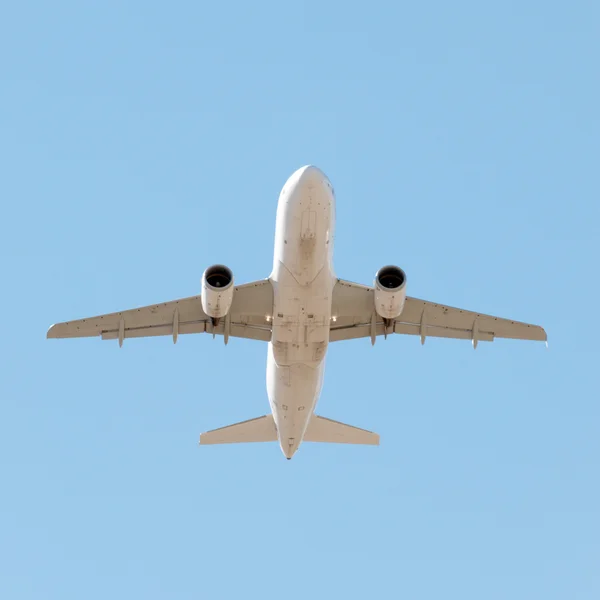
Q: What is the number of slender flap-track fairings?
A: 6